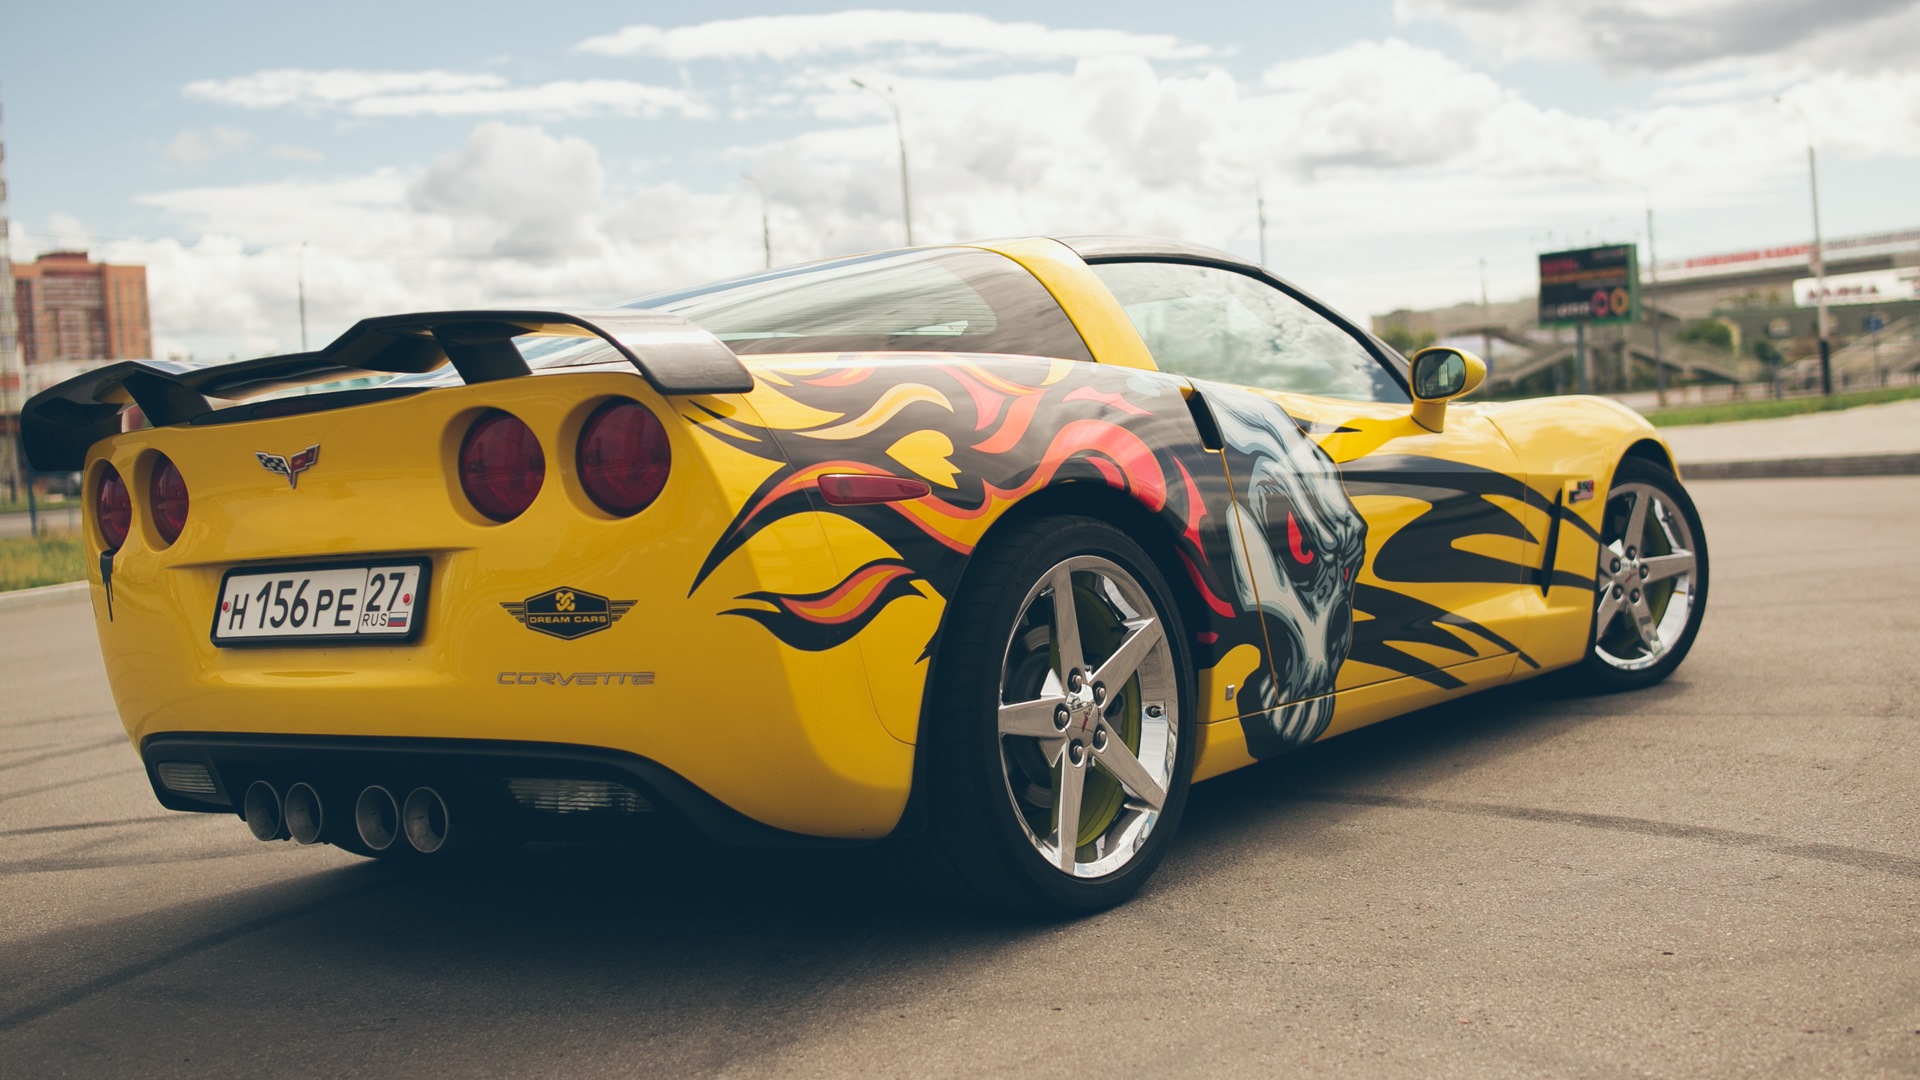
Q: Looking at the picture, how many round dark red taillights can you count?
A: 4